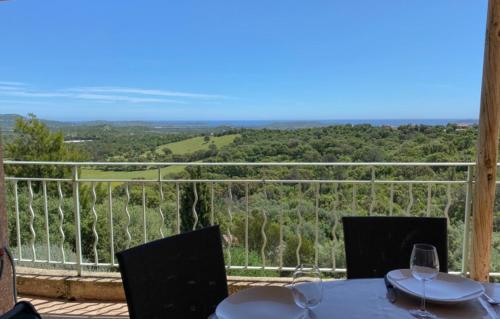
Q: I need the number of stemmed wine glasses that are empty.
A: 2